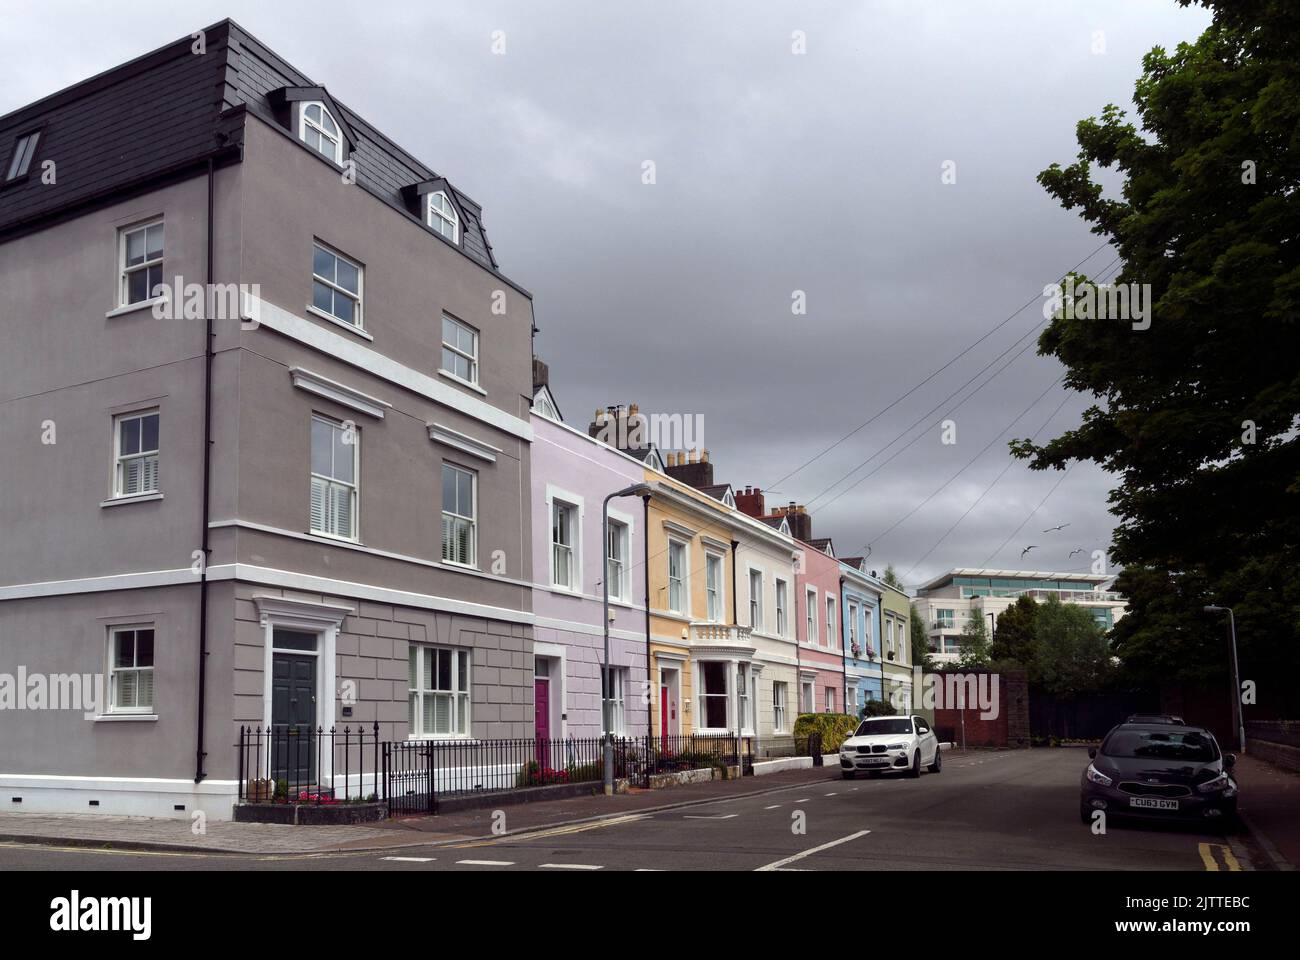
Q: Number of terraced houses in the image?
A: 7